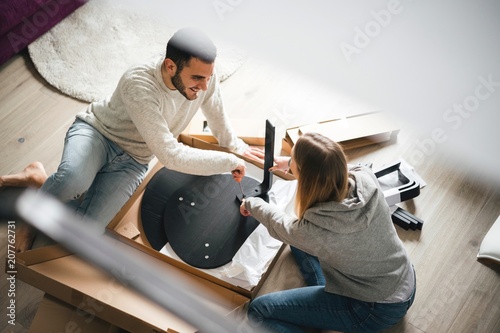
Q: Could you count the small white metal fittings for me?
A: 4